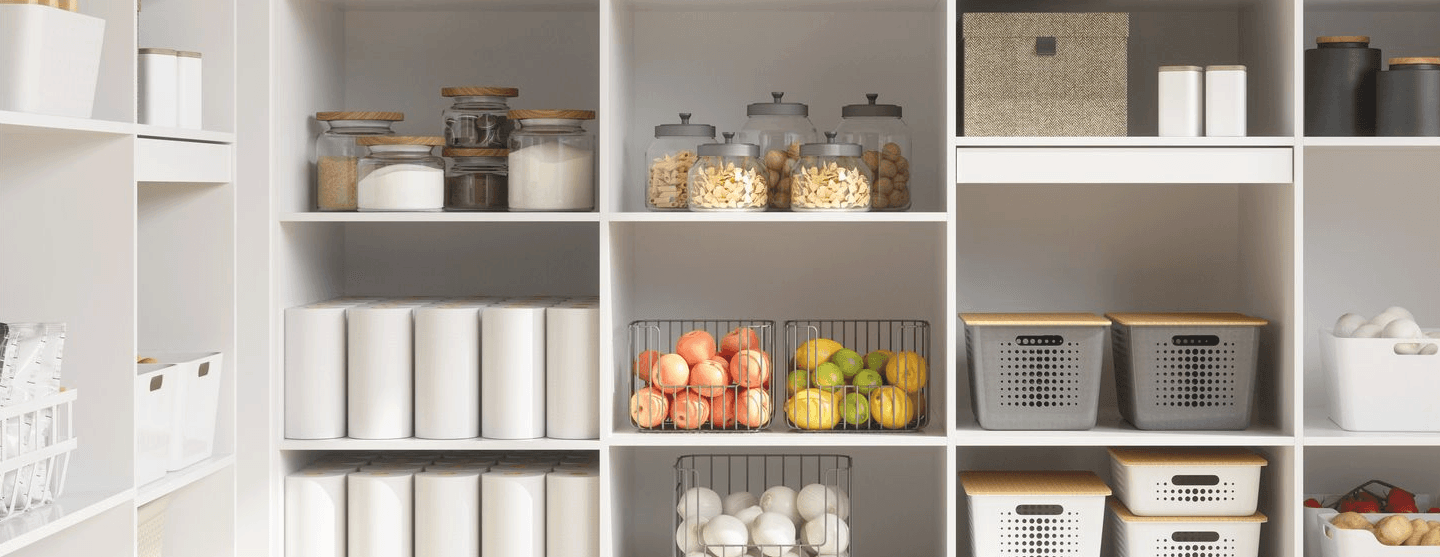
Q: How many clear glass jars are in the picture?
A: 10